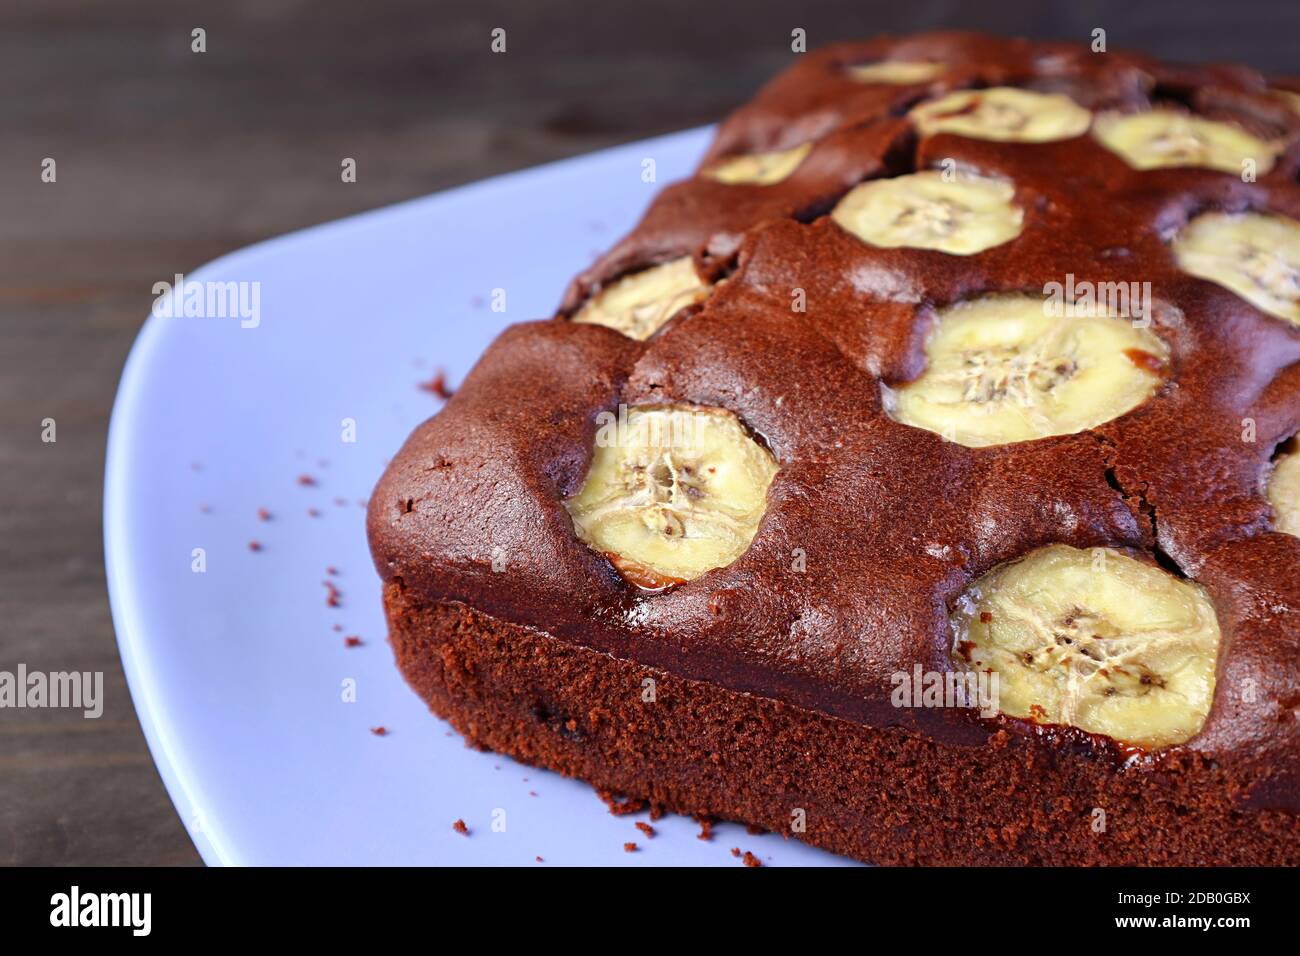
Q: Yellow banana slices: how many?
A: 12